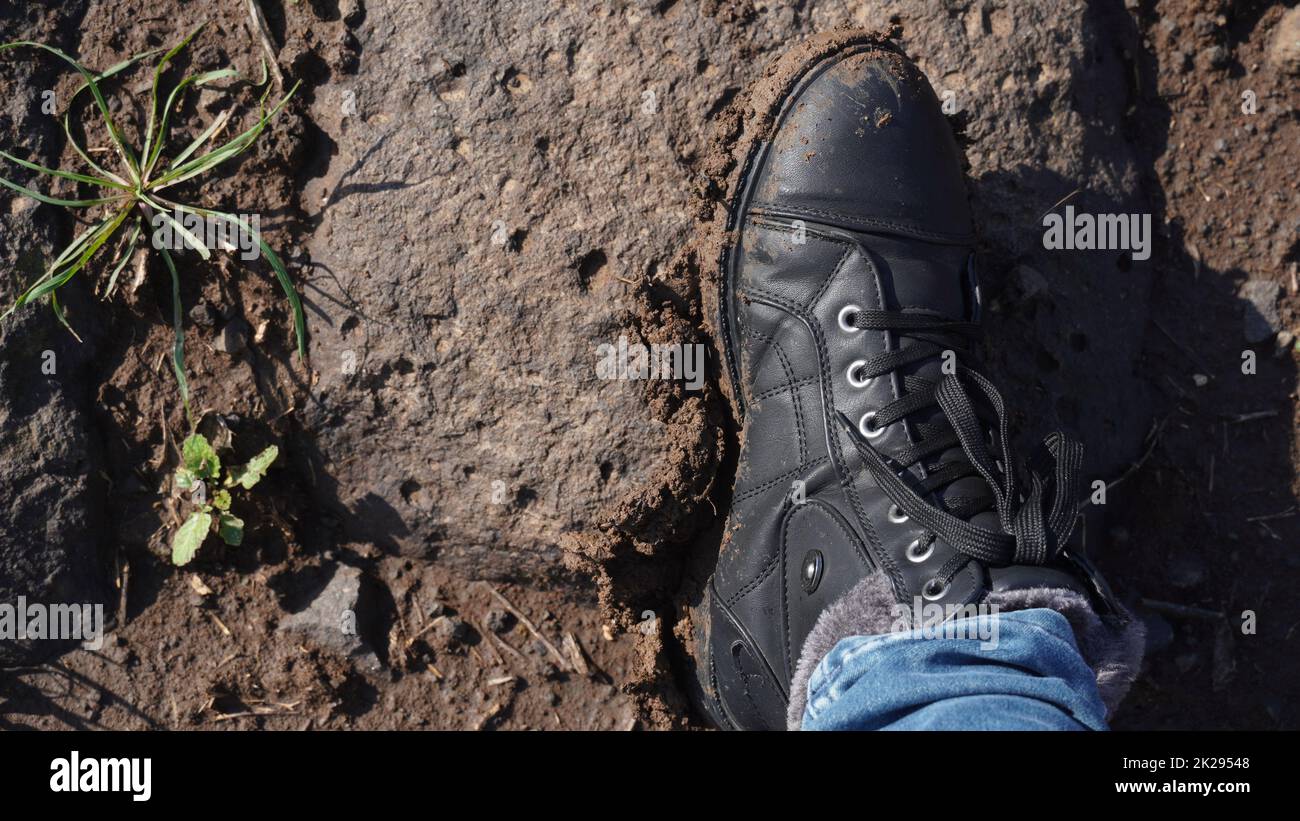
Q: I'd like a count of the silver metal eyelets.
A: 6